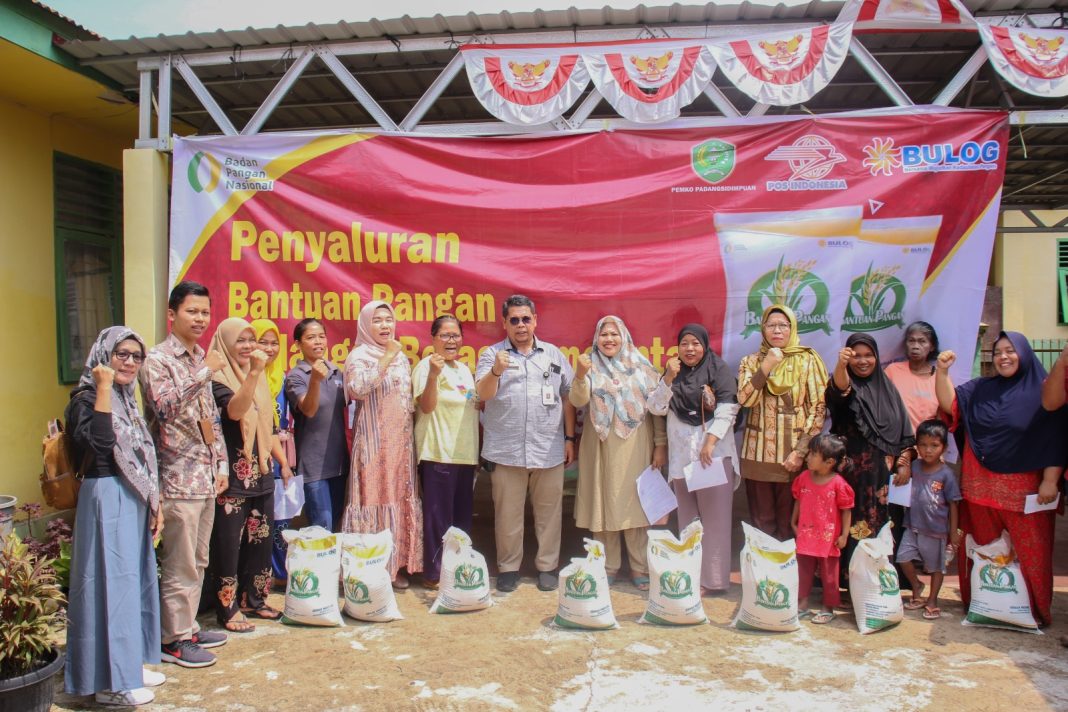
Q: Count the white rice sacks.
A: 8